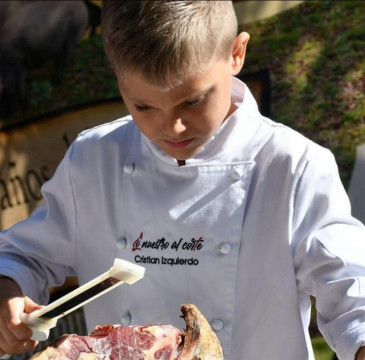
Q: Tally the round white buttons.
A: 6